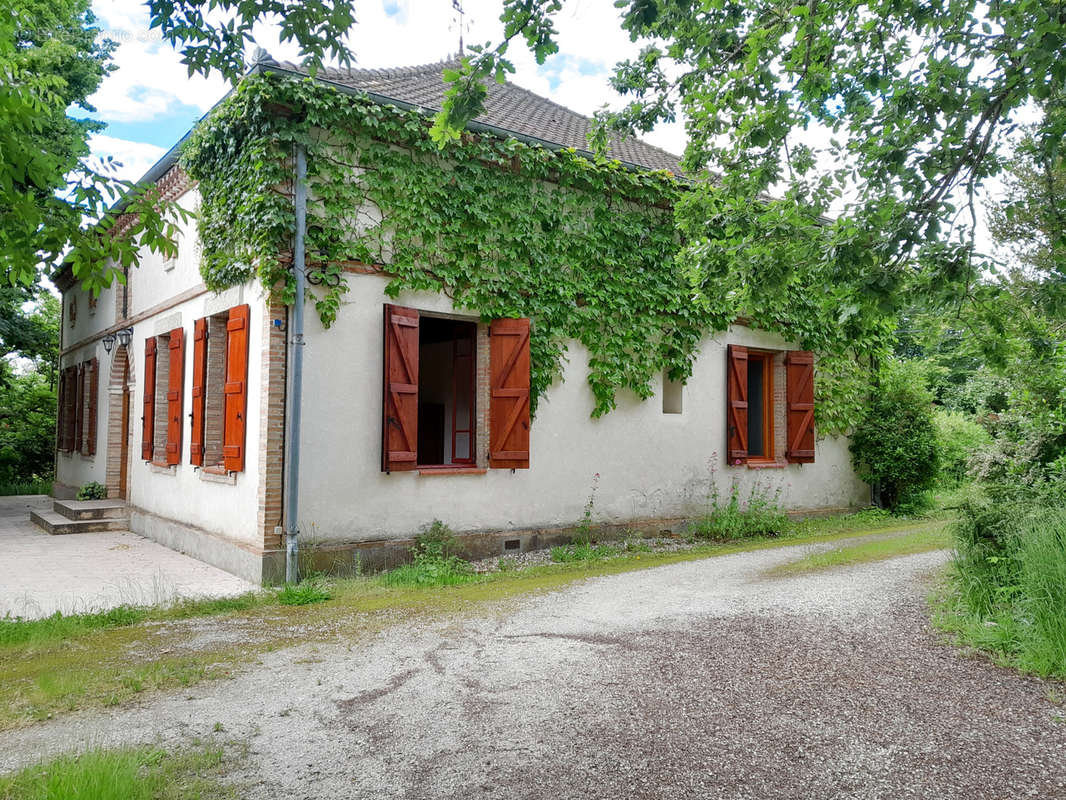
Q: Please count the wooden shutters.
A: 12